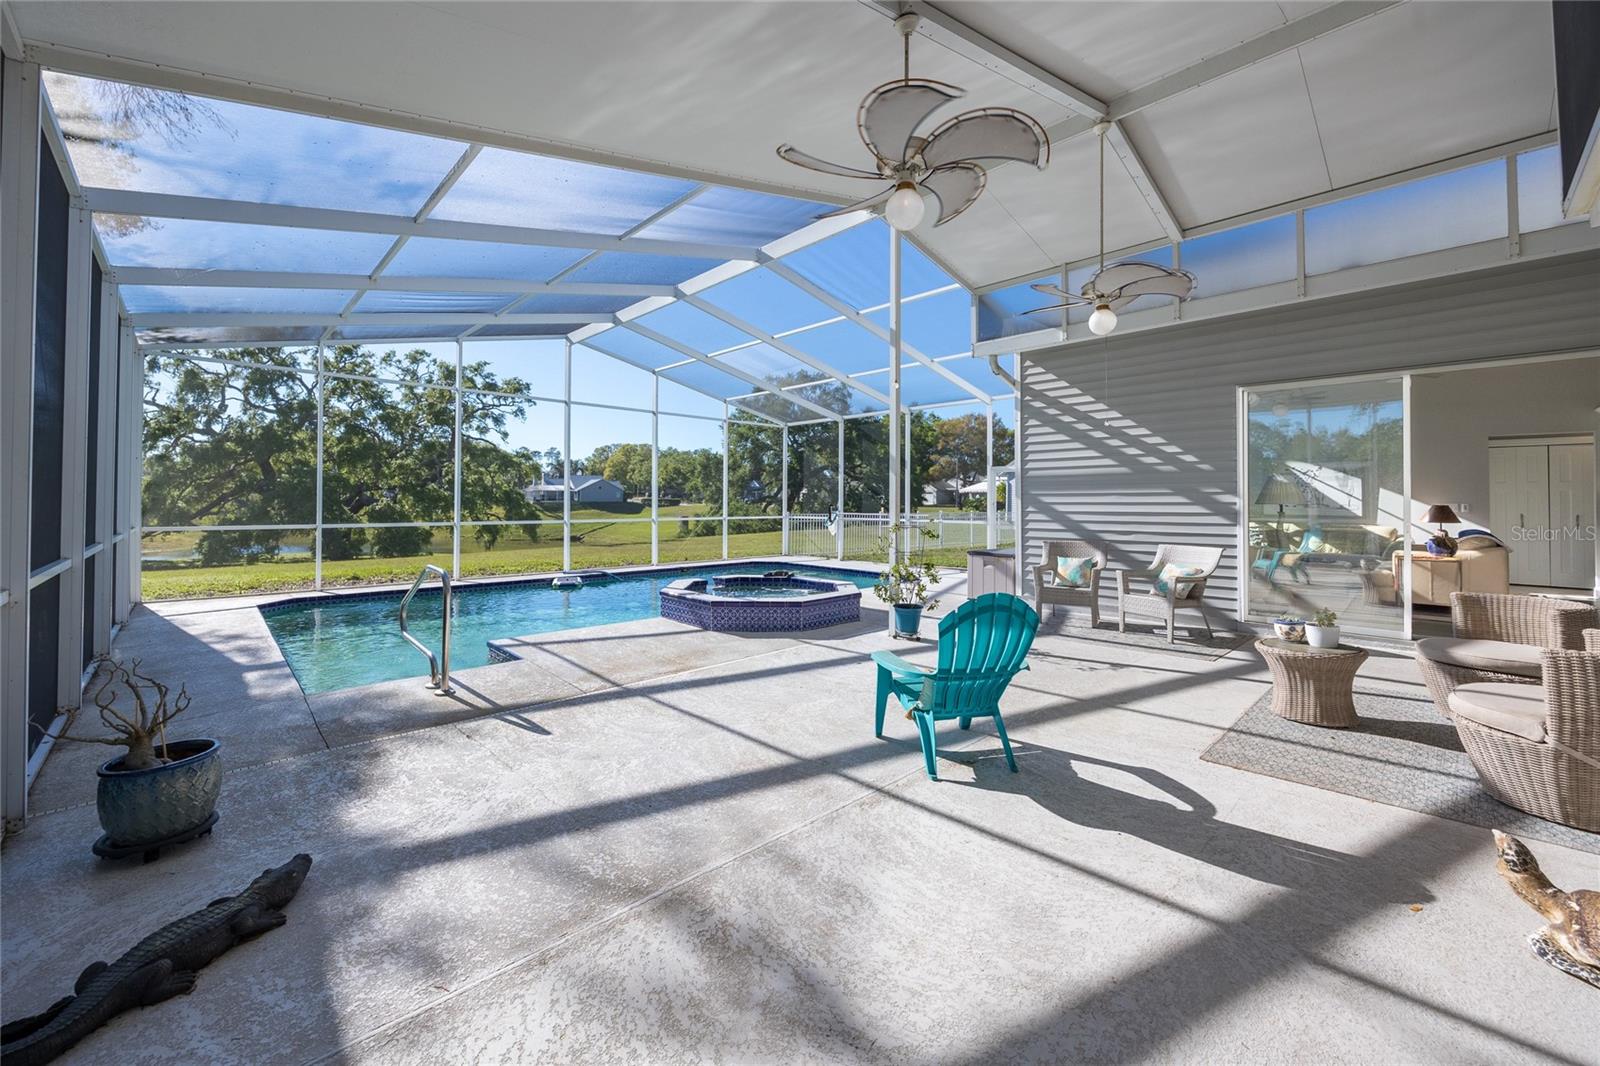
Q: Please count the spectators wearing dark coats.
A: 0